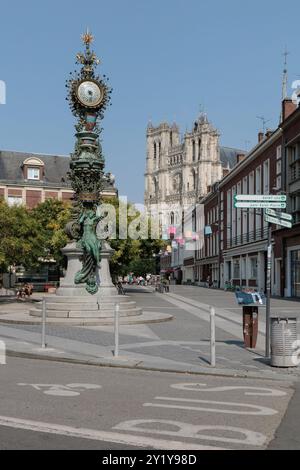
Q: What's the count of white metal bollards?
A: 3